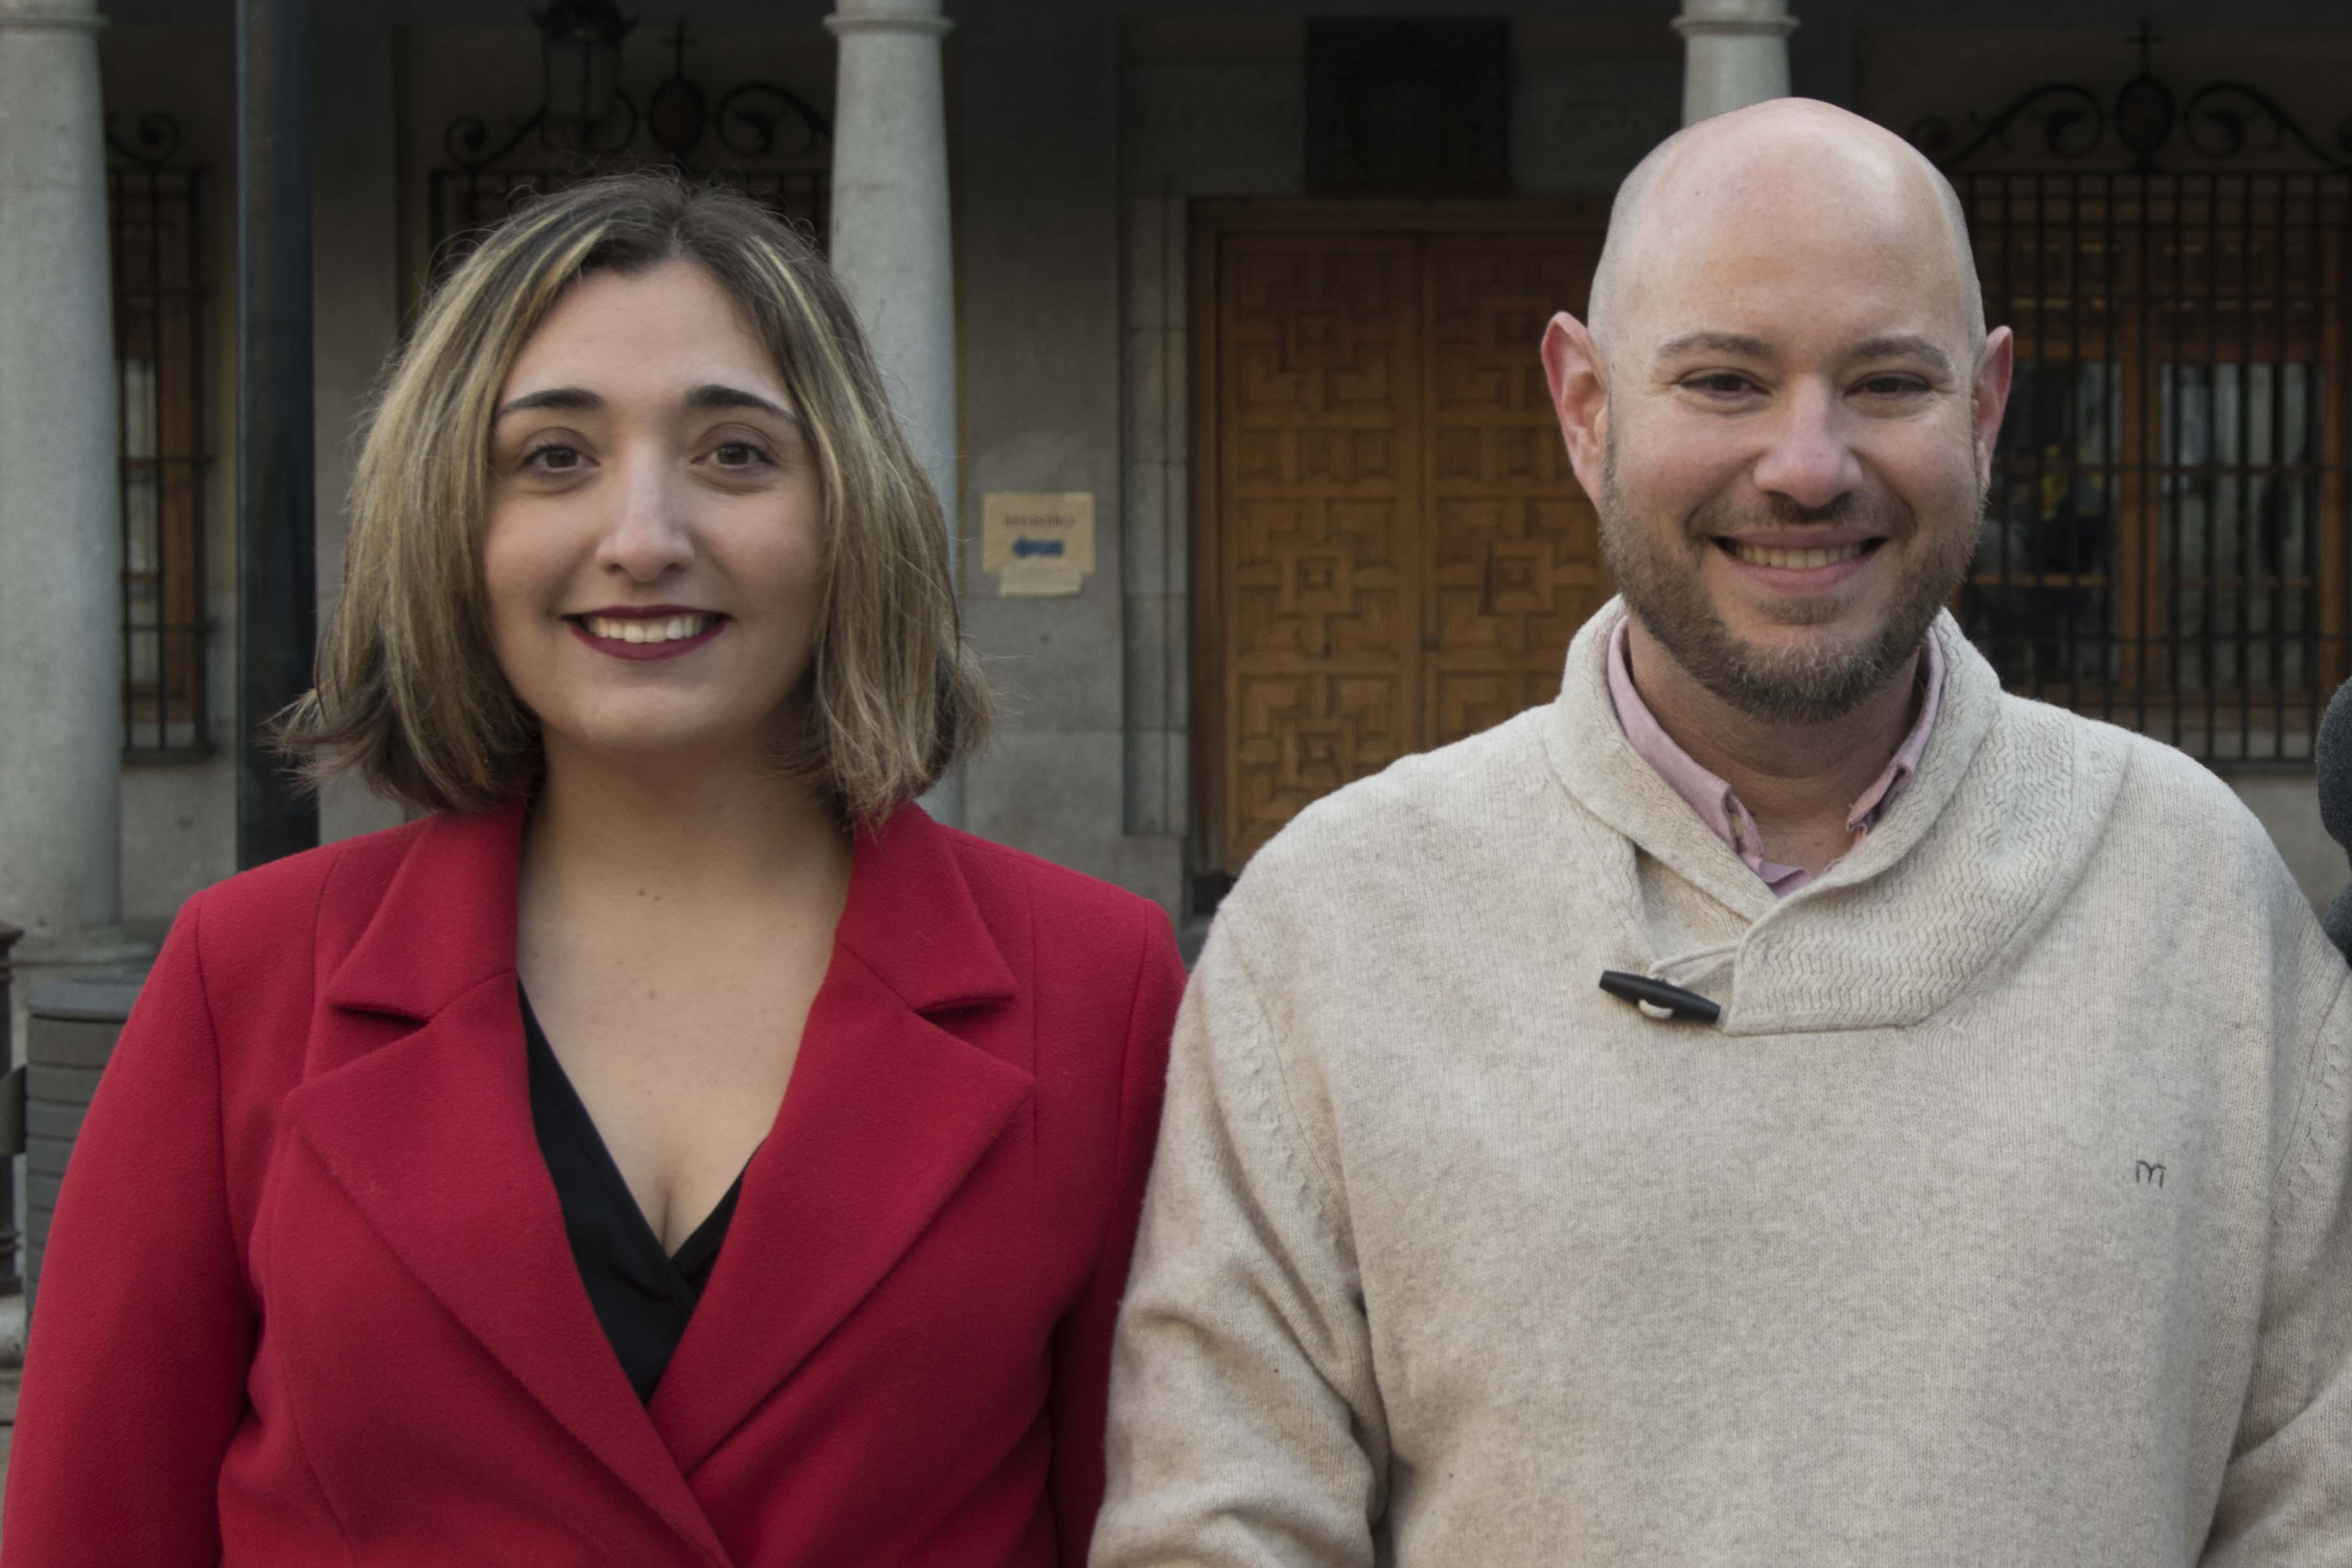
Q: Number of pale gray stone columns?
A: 3